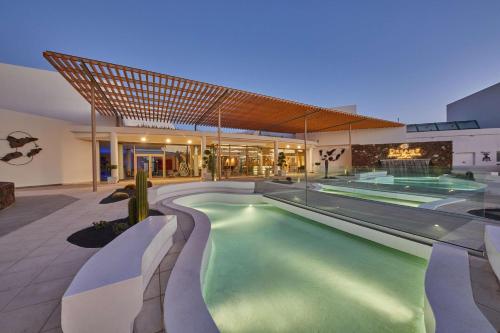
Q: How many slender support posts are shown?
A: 4